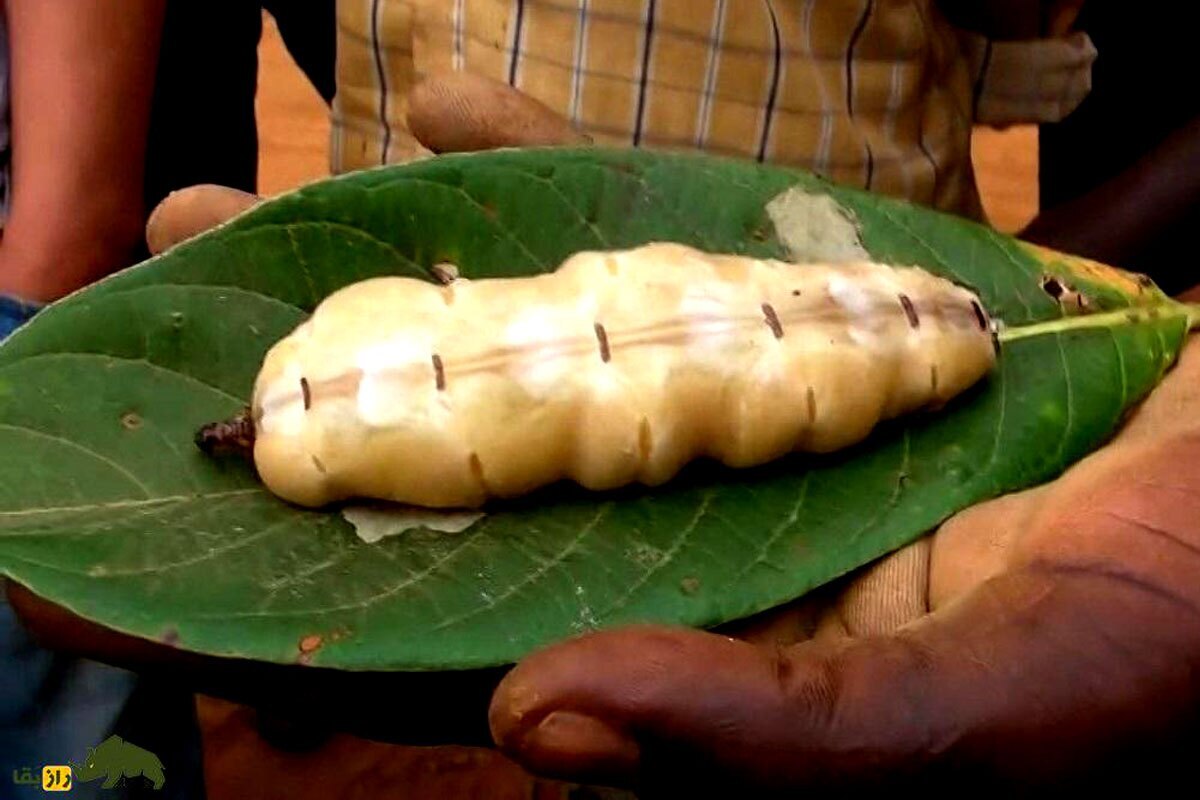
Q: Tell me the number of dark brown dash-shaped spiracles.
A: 6